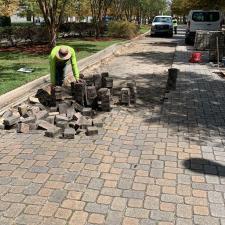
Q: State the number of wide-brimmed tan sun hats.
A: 1